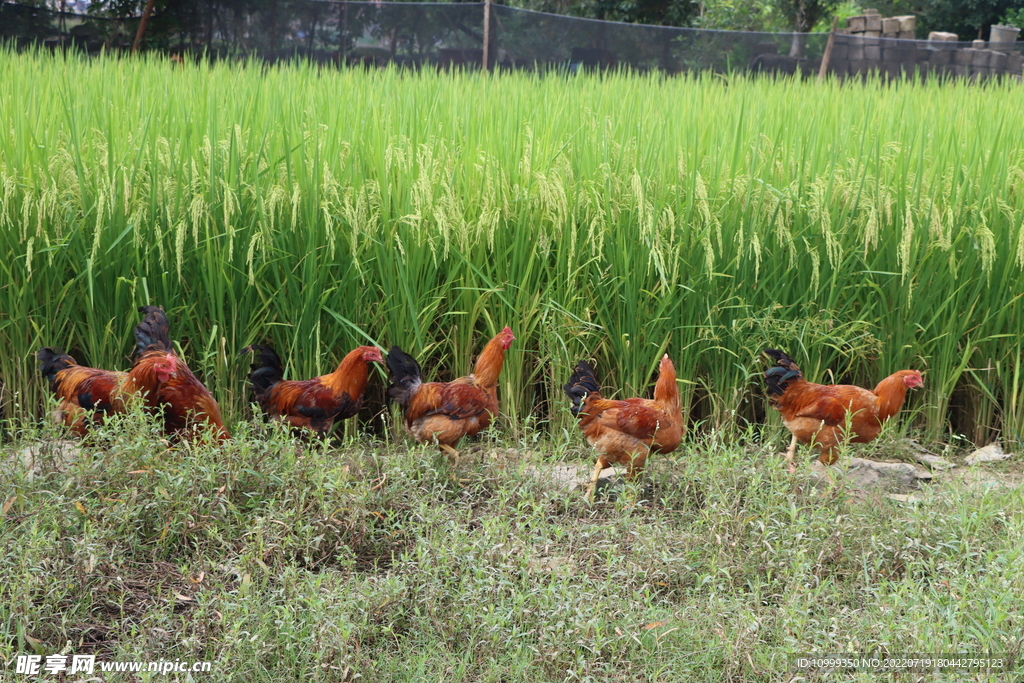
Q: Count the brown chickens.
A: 6